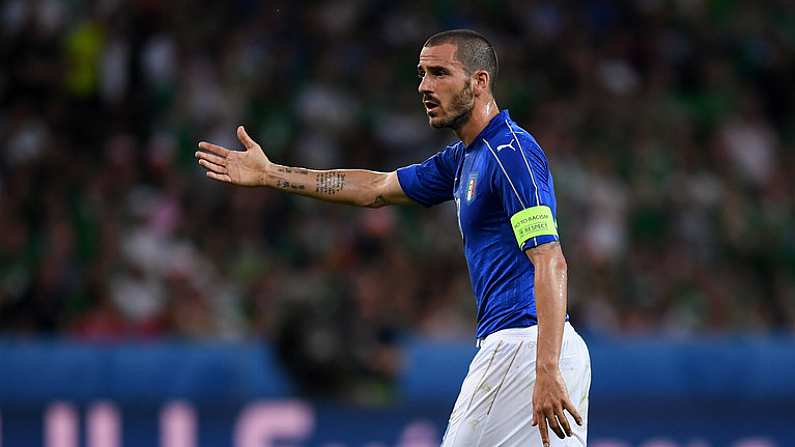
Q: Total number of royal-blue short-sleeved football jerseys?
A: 1